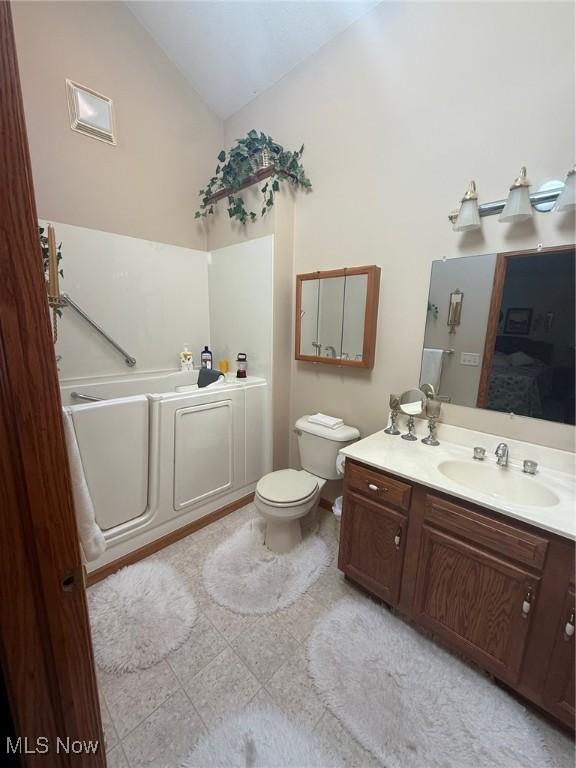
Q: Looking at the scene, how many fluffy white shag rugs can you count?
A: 4